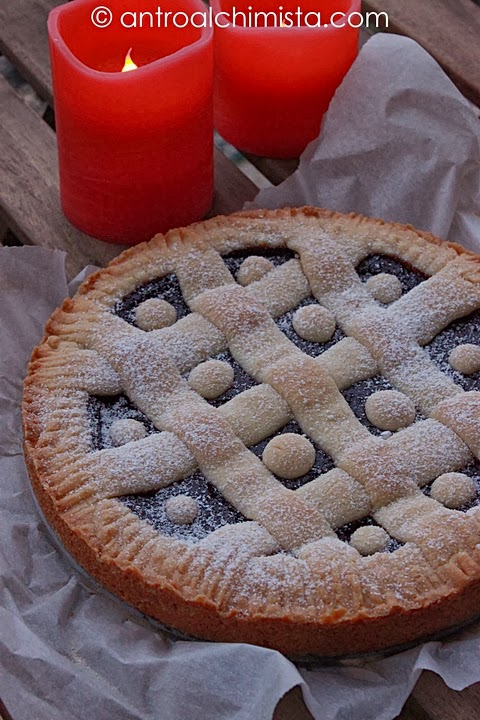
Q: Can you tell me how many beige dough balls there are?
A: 12